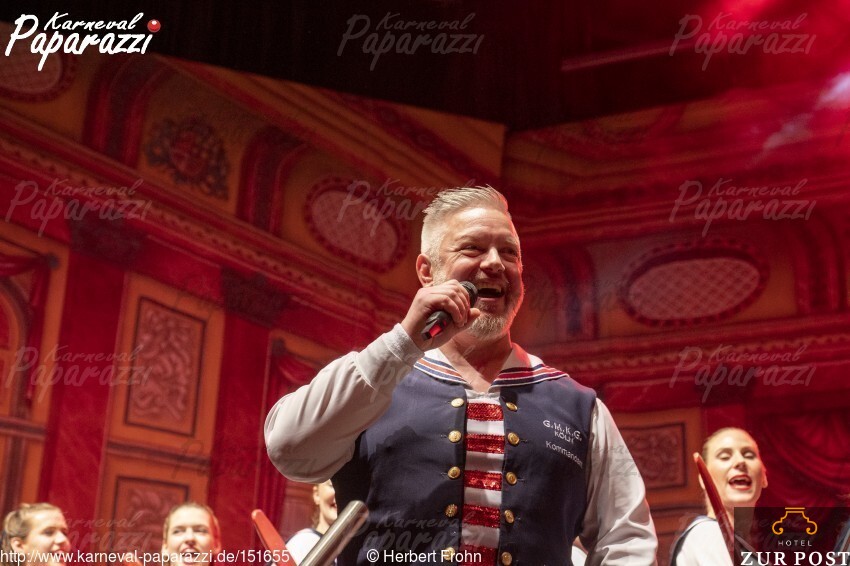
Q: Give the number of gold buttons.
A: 10